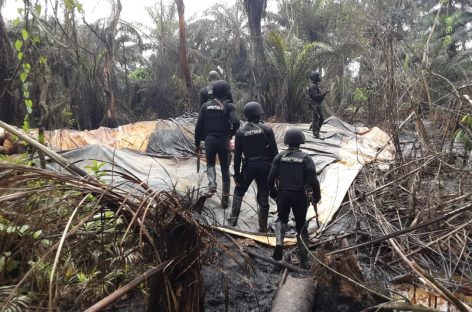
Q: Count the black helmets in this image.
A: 4